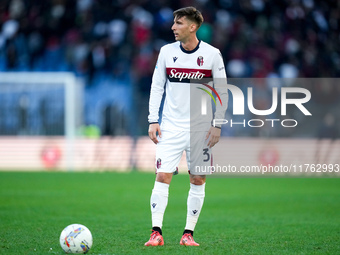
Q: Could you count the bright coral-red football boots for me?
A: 2